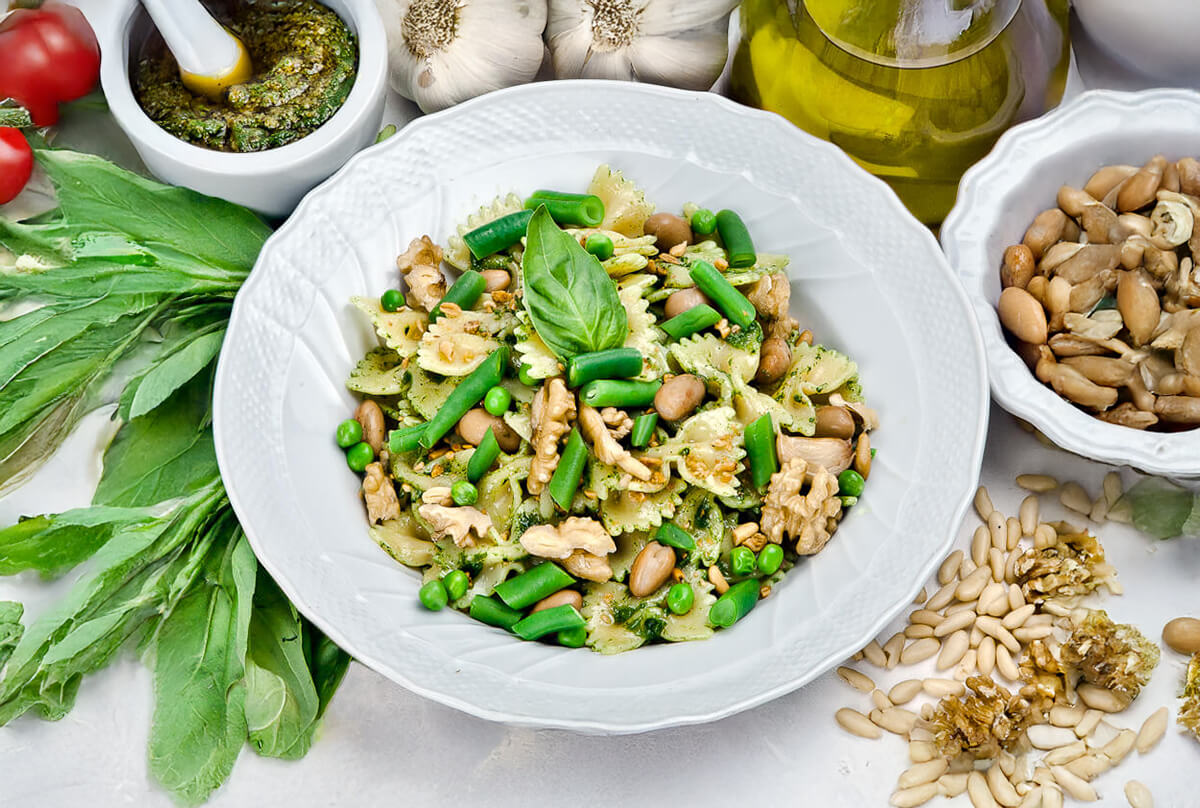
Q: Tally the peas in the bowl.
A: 15